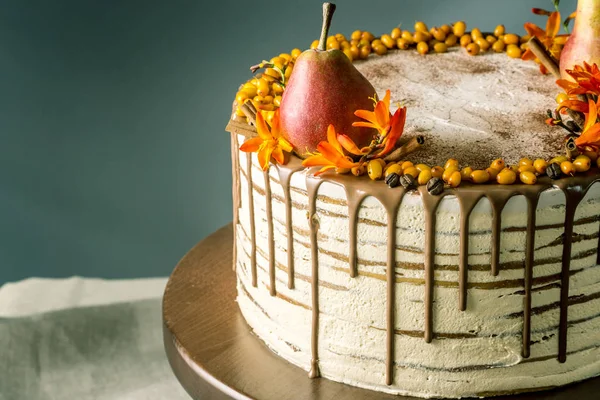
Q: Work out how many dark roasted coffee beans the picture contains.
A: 4